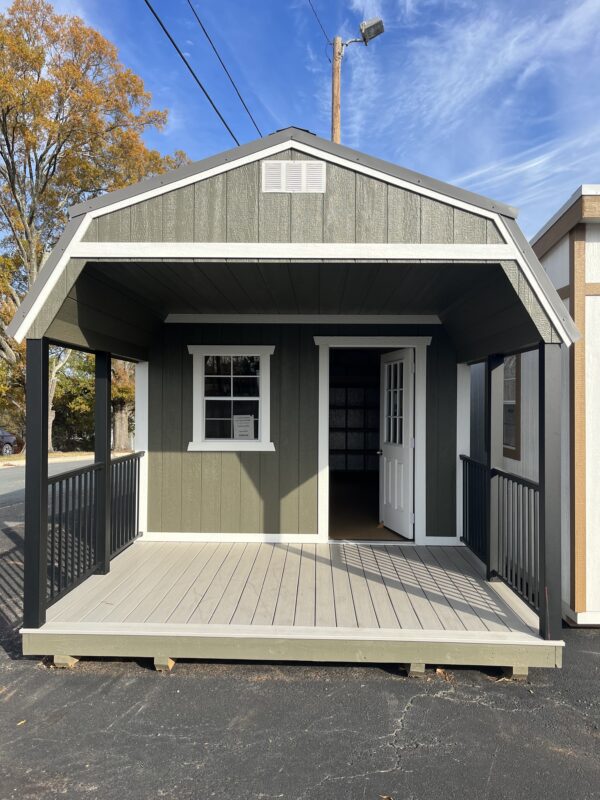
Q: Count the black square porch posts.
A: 4